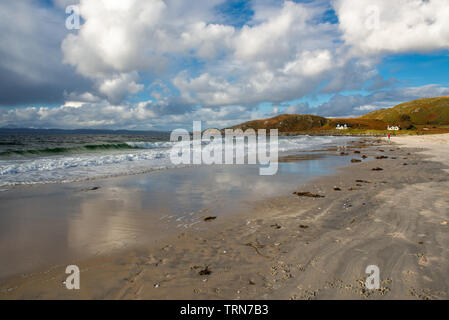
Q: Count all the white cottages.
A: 2